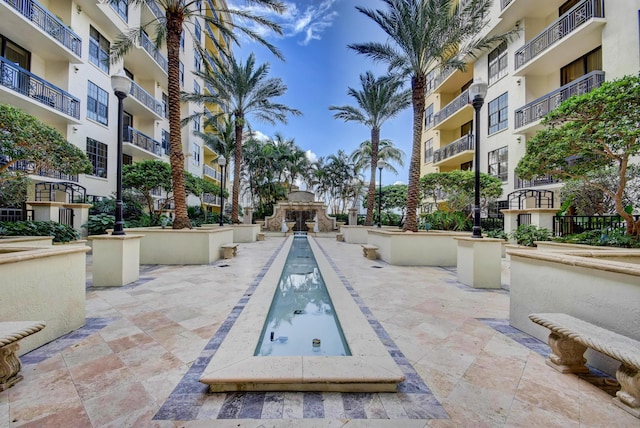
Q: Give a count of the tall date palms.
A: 4